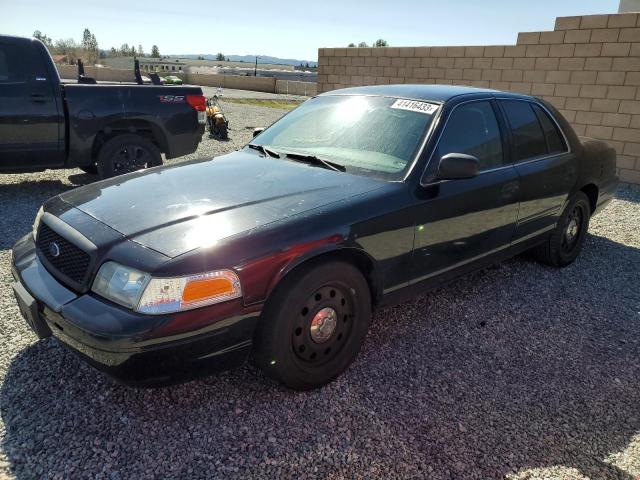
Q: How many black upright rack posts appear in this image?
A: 2